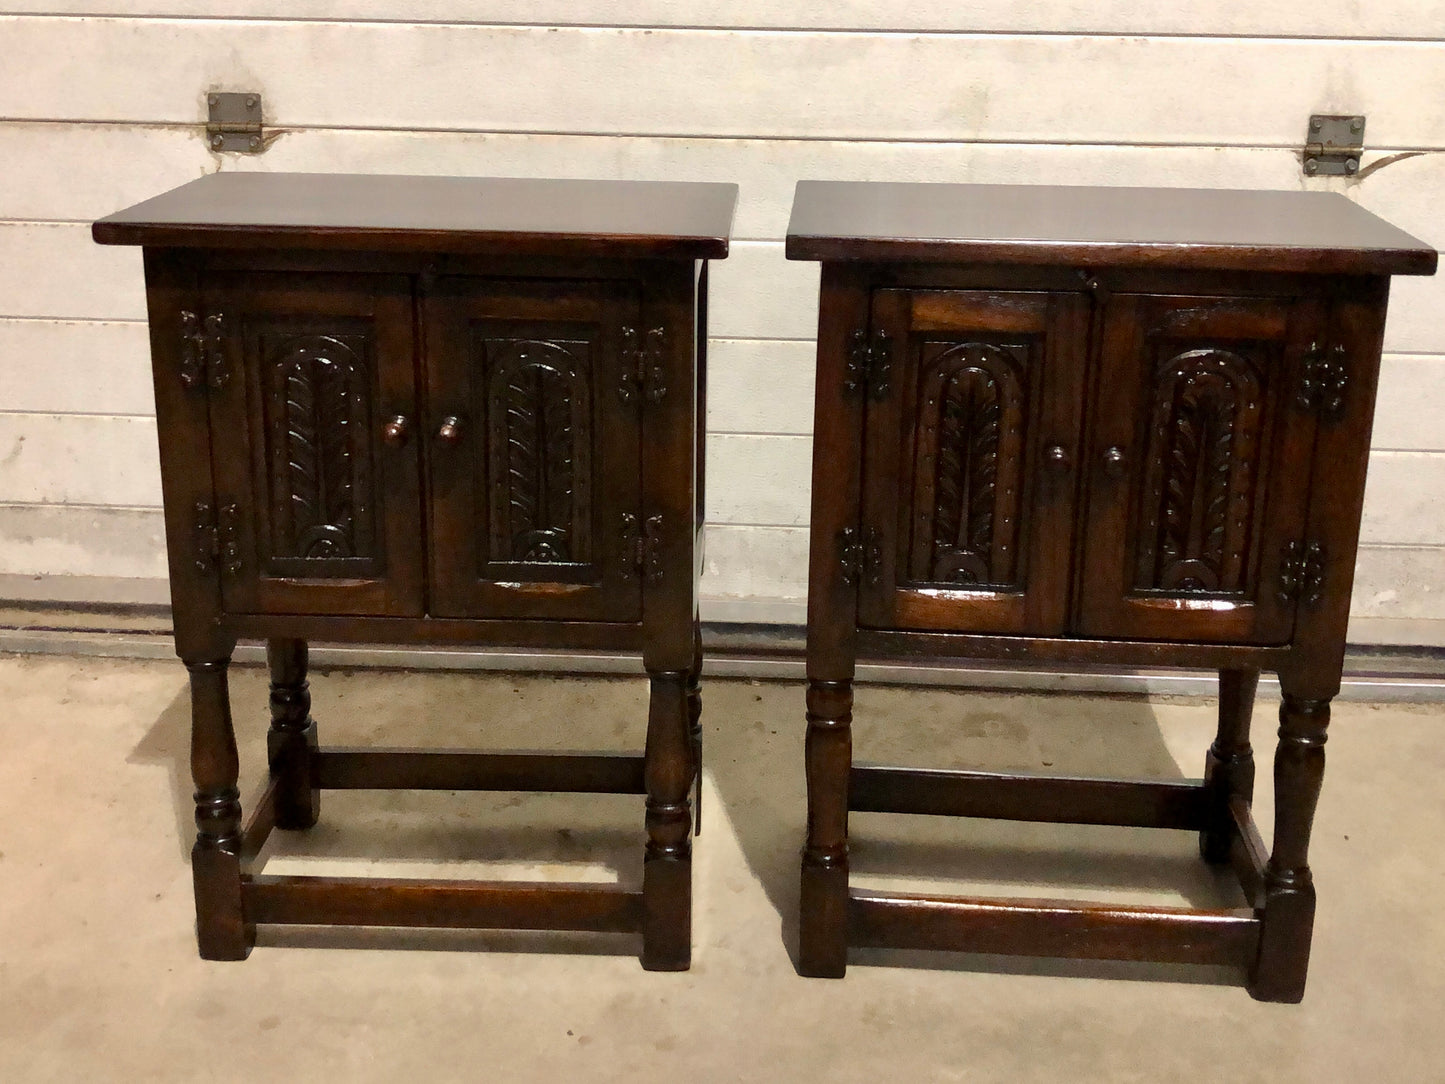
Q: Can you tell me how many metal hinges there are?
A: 10